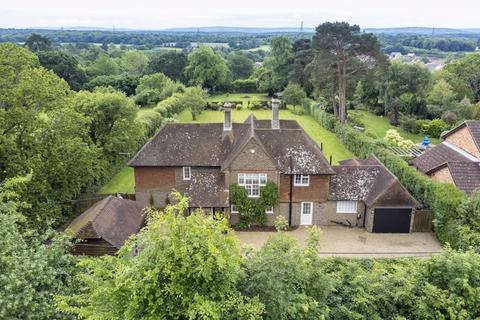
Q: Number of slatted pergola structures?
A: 1